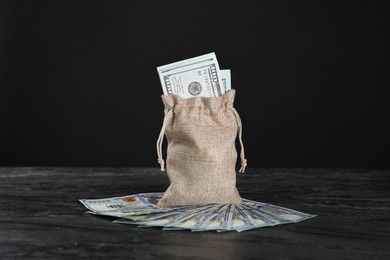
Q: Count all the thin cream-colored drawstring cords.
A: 2